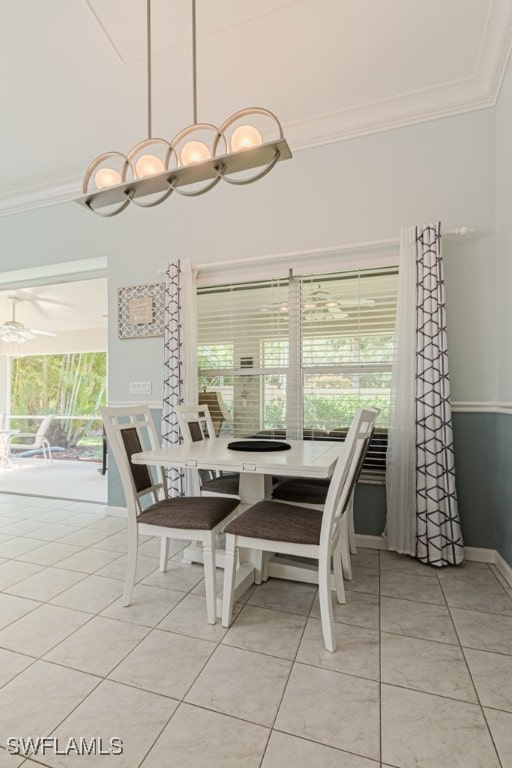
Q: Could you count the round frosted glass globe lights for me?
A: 4